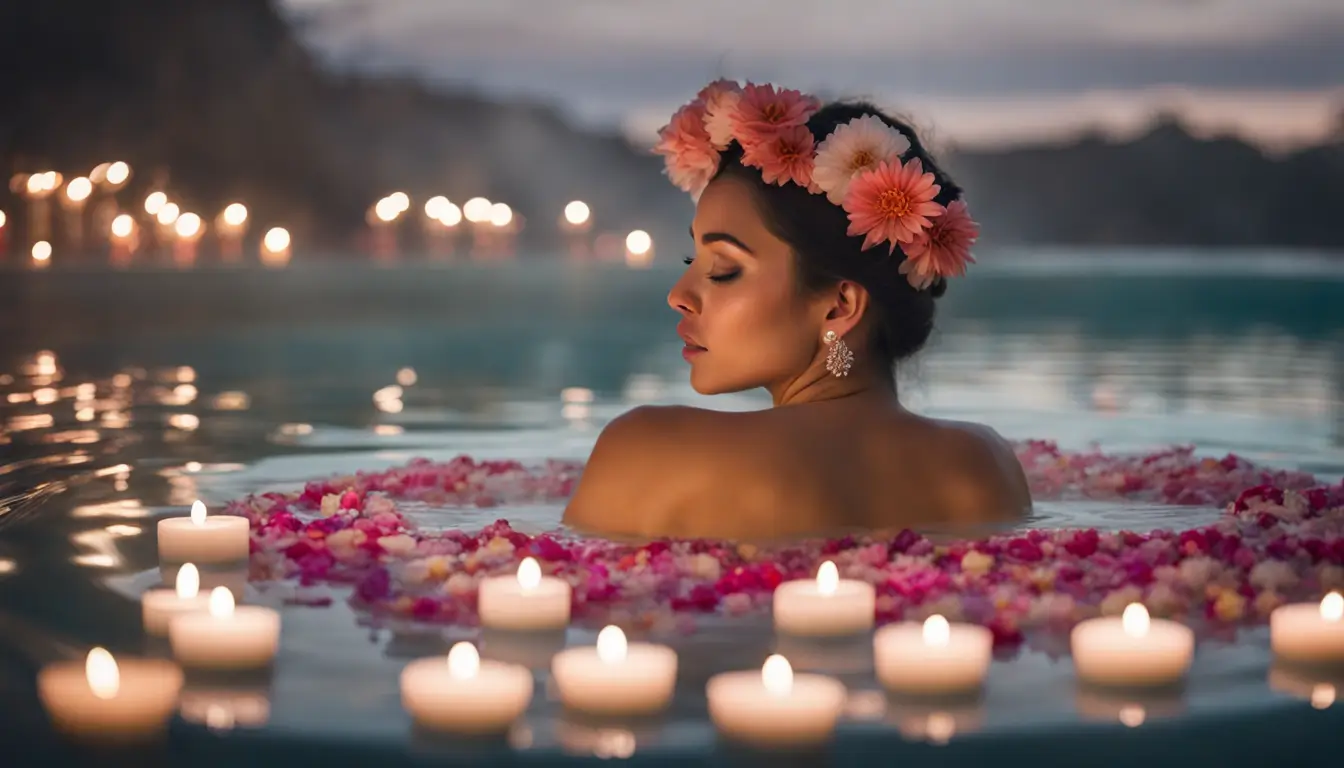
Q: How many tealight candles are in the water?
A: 12